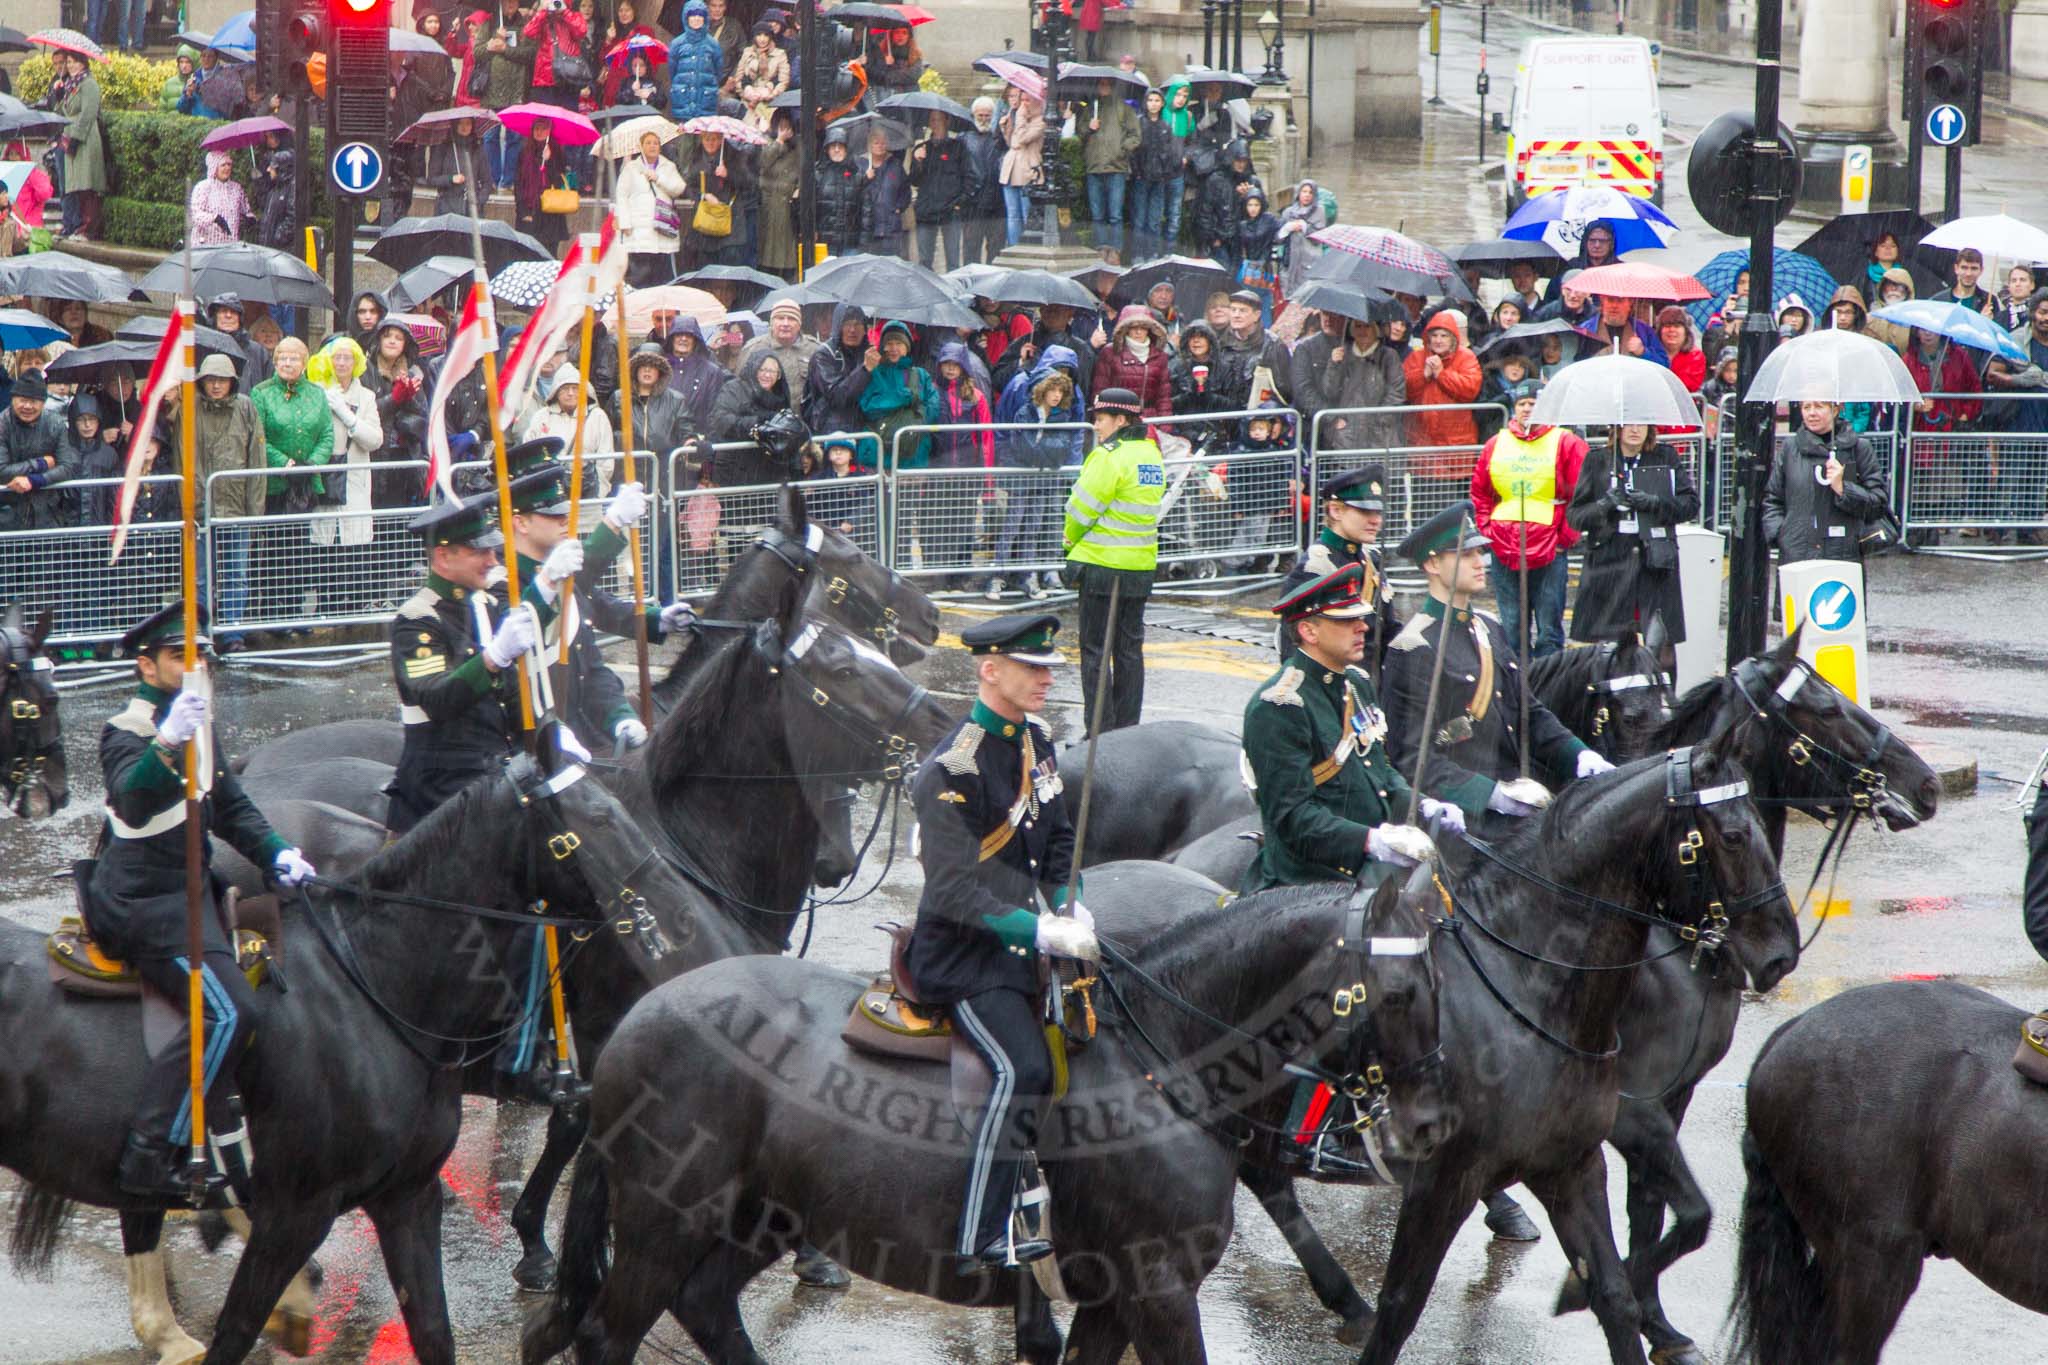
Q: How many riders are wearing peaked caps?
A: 8